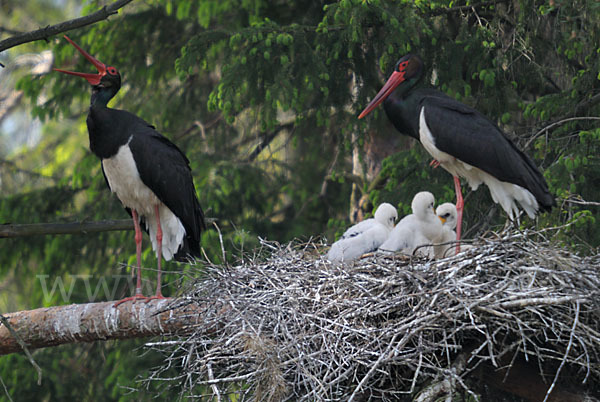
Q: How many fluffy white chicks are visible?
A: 3